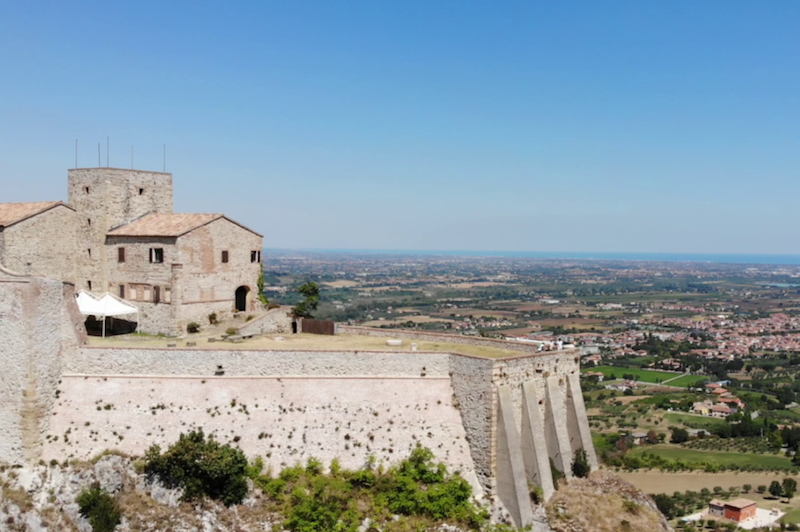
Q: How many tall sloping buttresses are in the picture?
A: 4